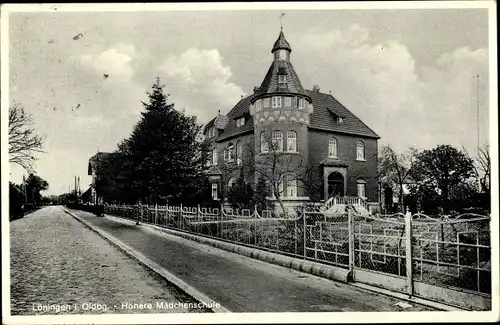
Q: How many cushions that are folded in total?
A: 0